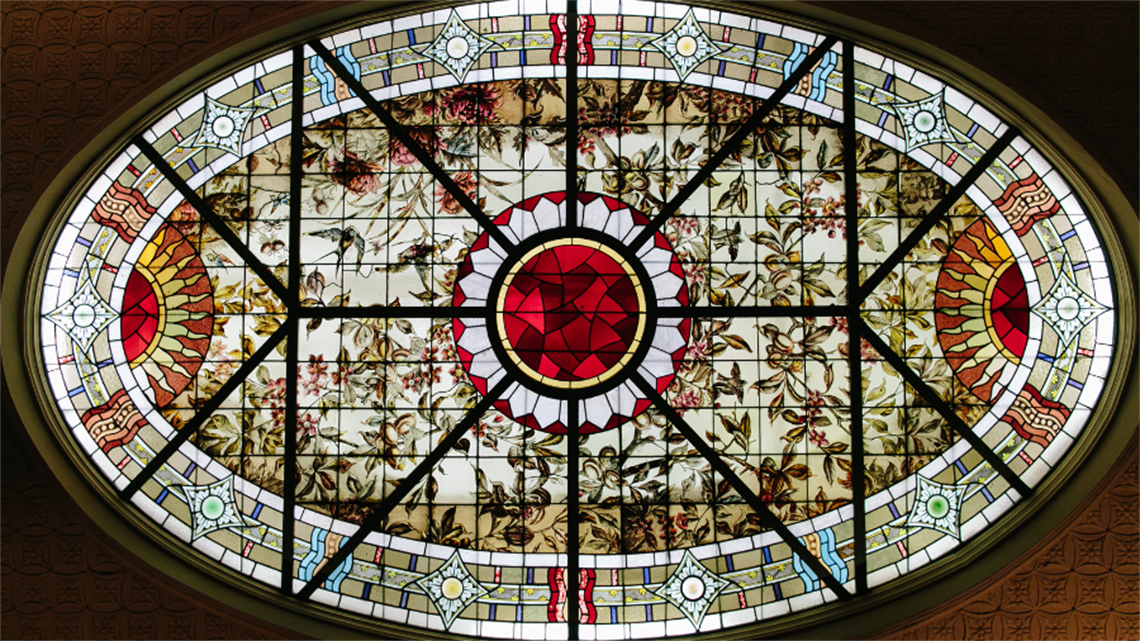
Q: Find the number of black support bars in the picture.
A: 14